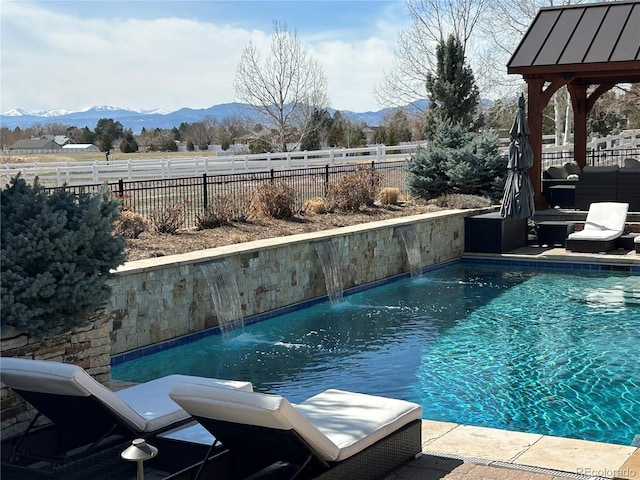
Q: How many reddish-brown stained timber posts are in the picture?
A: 2